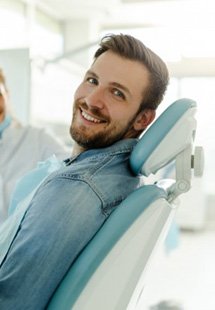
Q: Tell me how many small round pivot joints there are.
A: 1